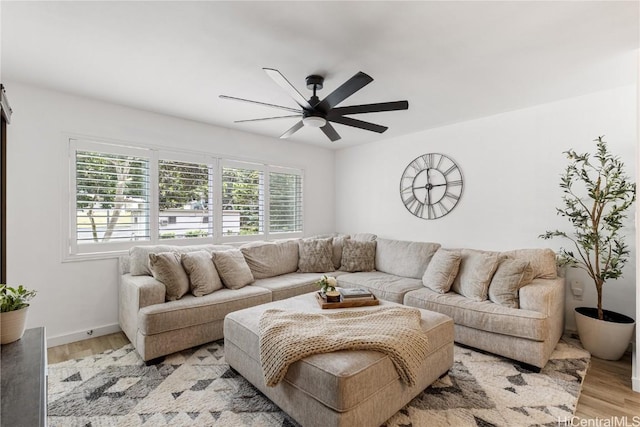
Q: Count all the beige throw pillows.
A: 8